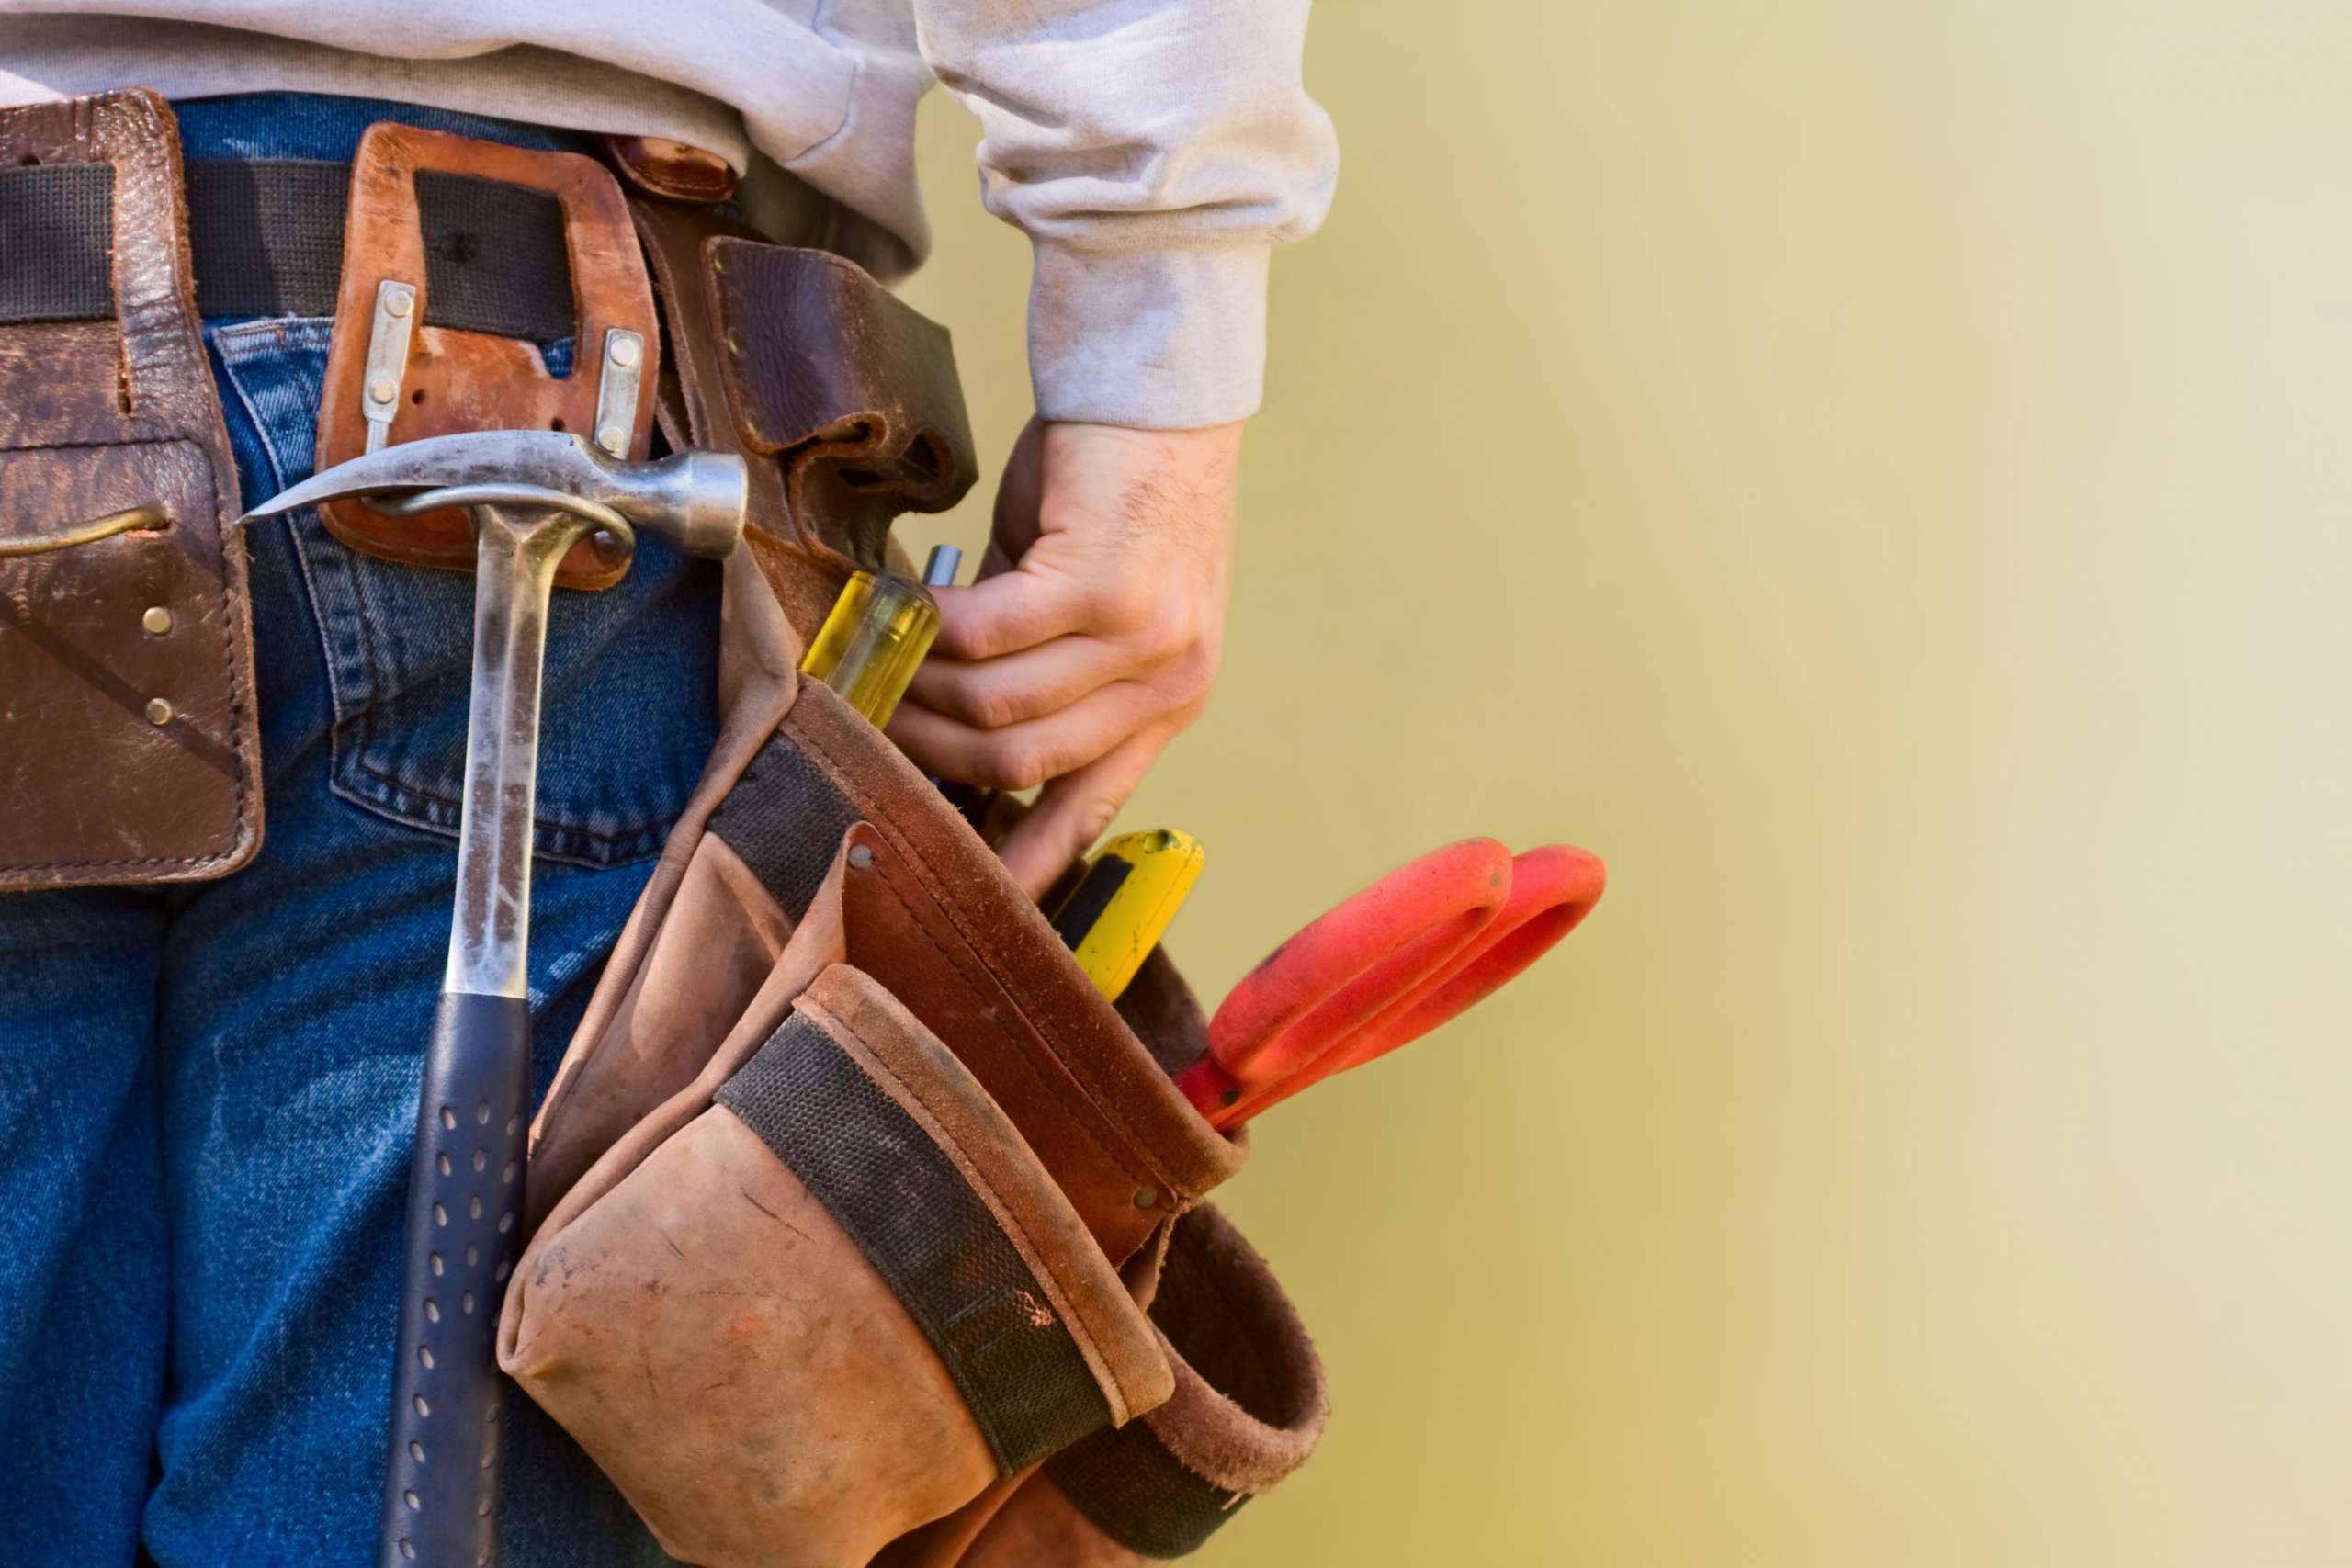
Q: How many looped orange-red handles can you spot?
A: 2